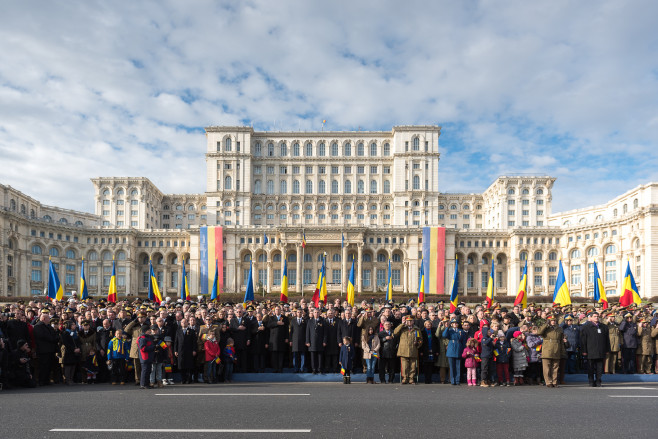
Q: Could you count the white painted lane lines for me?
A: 3